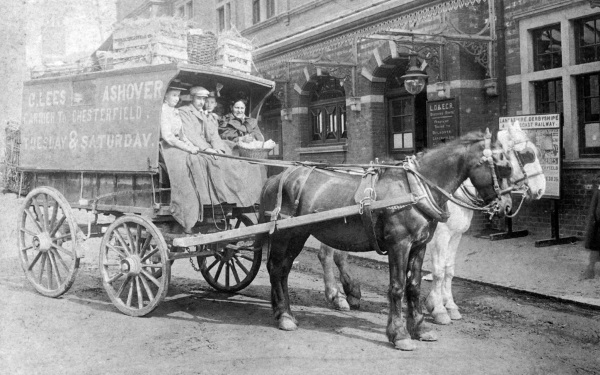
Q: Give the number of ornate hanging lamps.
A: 1